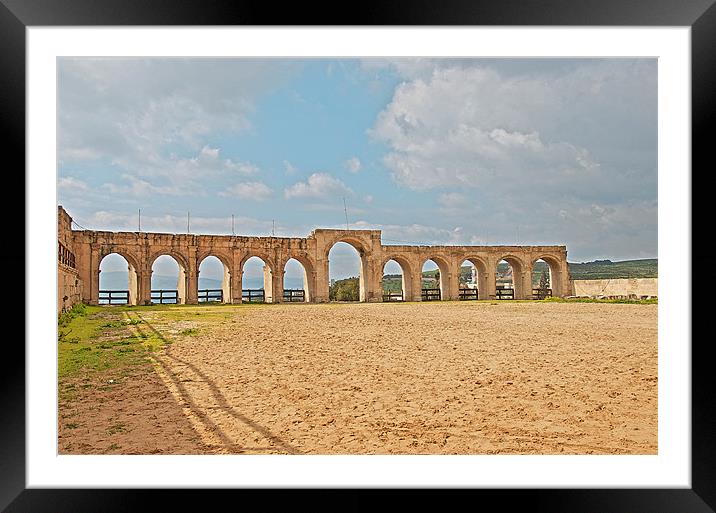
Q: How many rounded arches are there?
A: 11